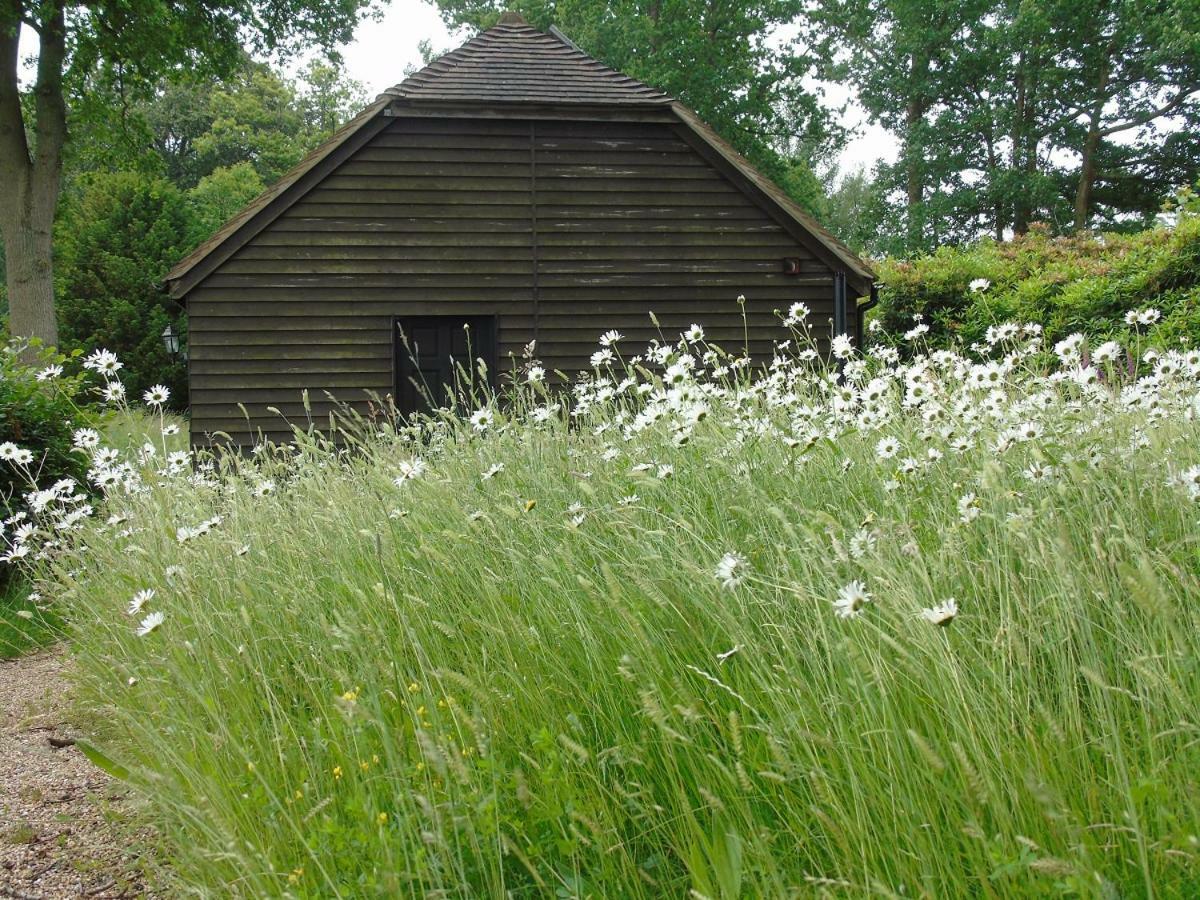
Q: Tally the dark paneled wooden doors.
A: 1